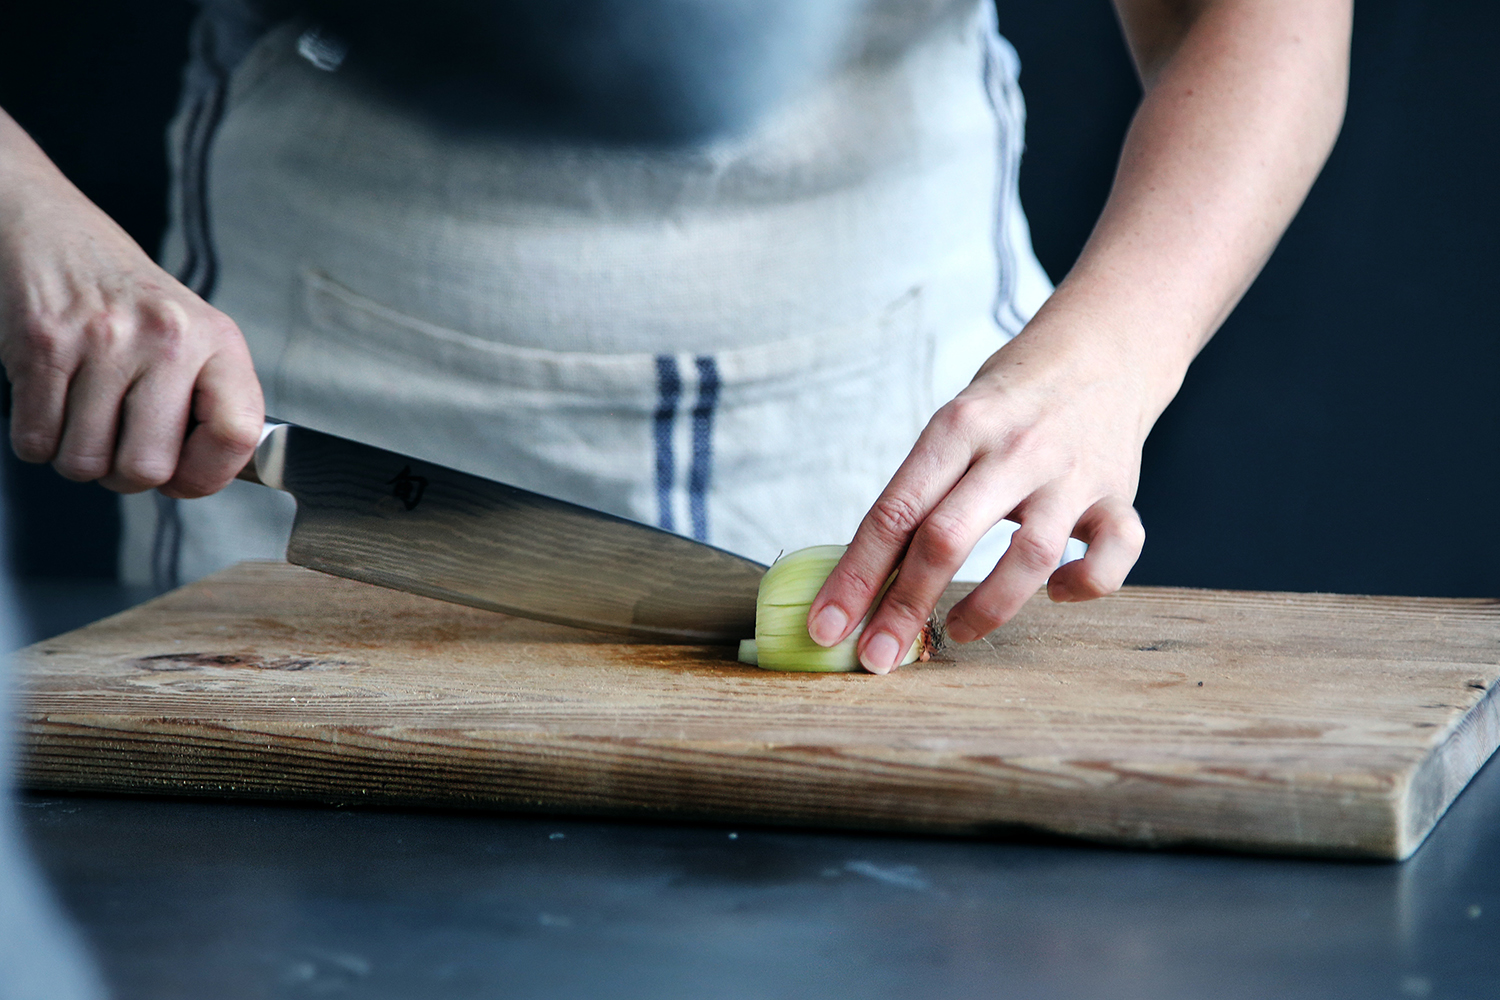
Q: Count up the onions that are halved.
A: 1